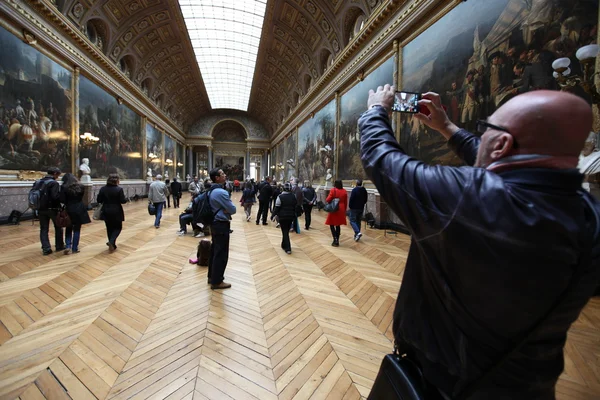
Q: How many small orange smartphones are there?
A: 0